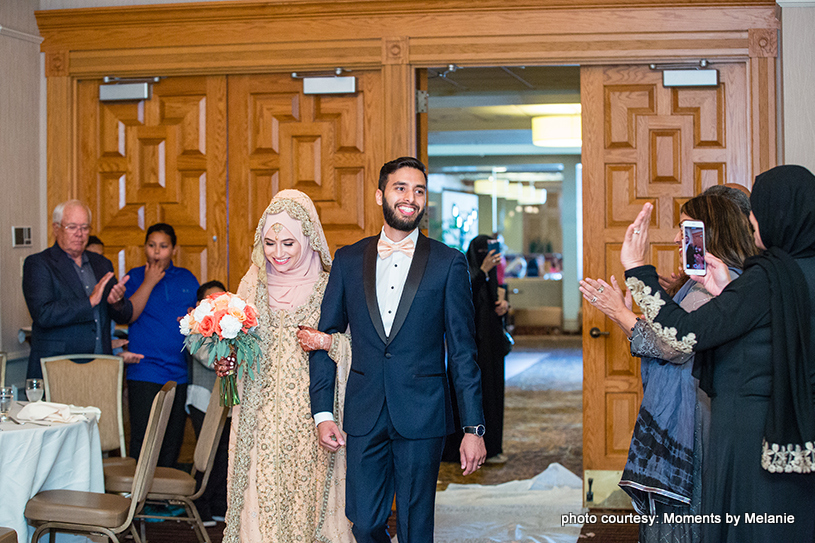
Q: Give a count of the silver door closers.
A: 3